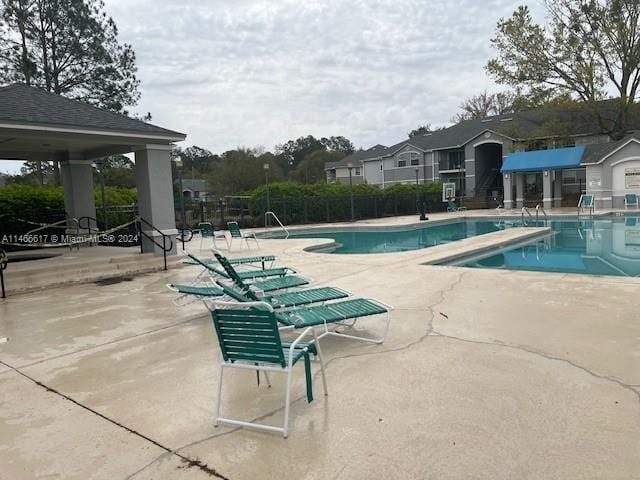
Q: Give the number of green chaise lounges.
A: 5